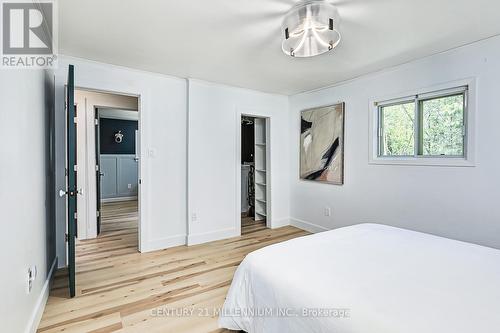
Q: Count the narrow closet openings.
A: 1